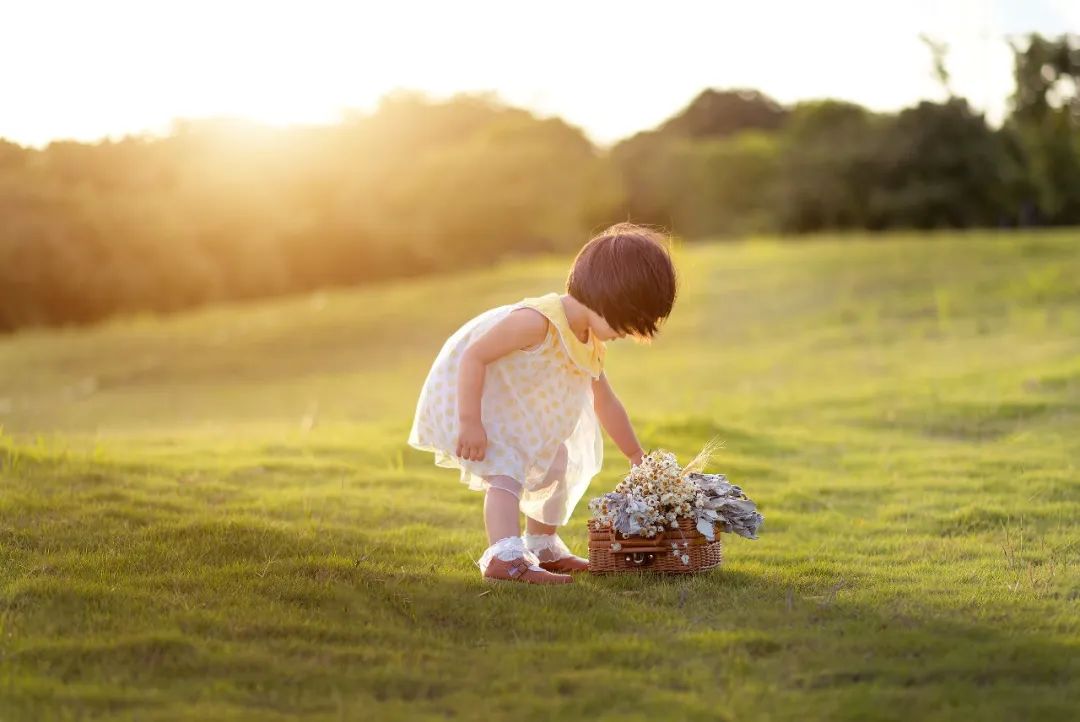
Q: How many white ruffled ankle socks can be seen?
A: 2